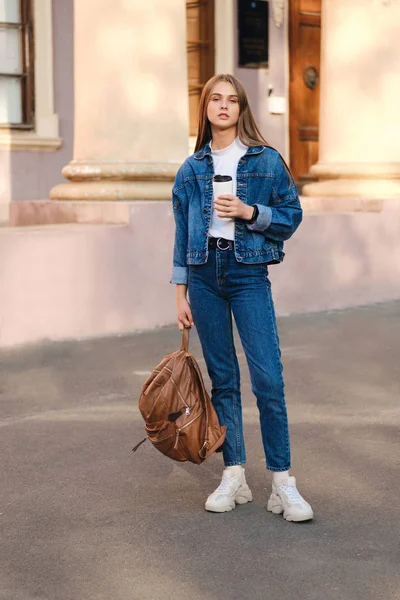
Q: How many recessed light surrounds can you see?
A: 0